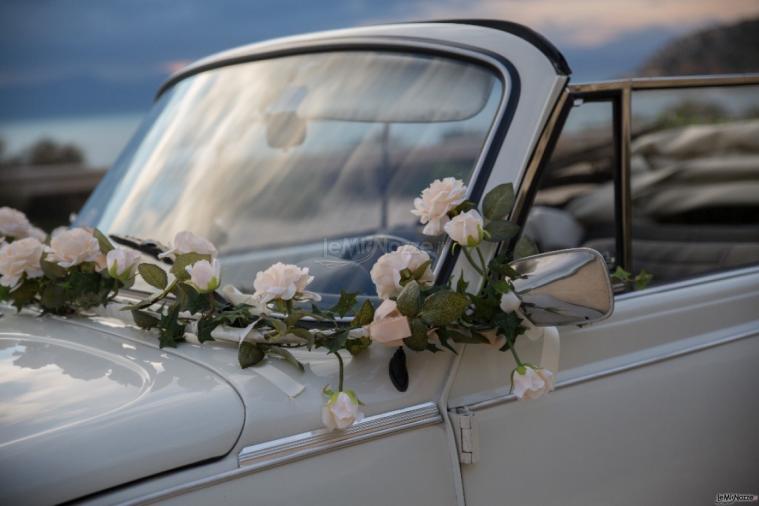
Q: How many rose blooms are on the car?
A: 13